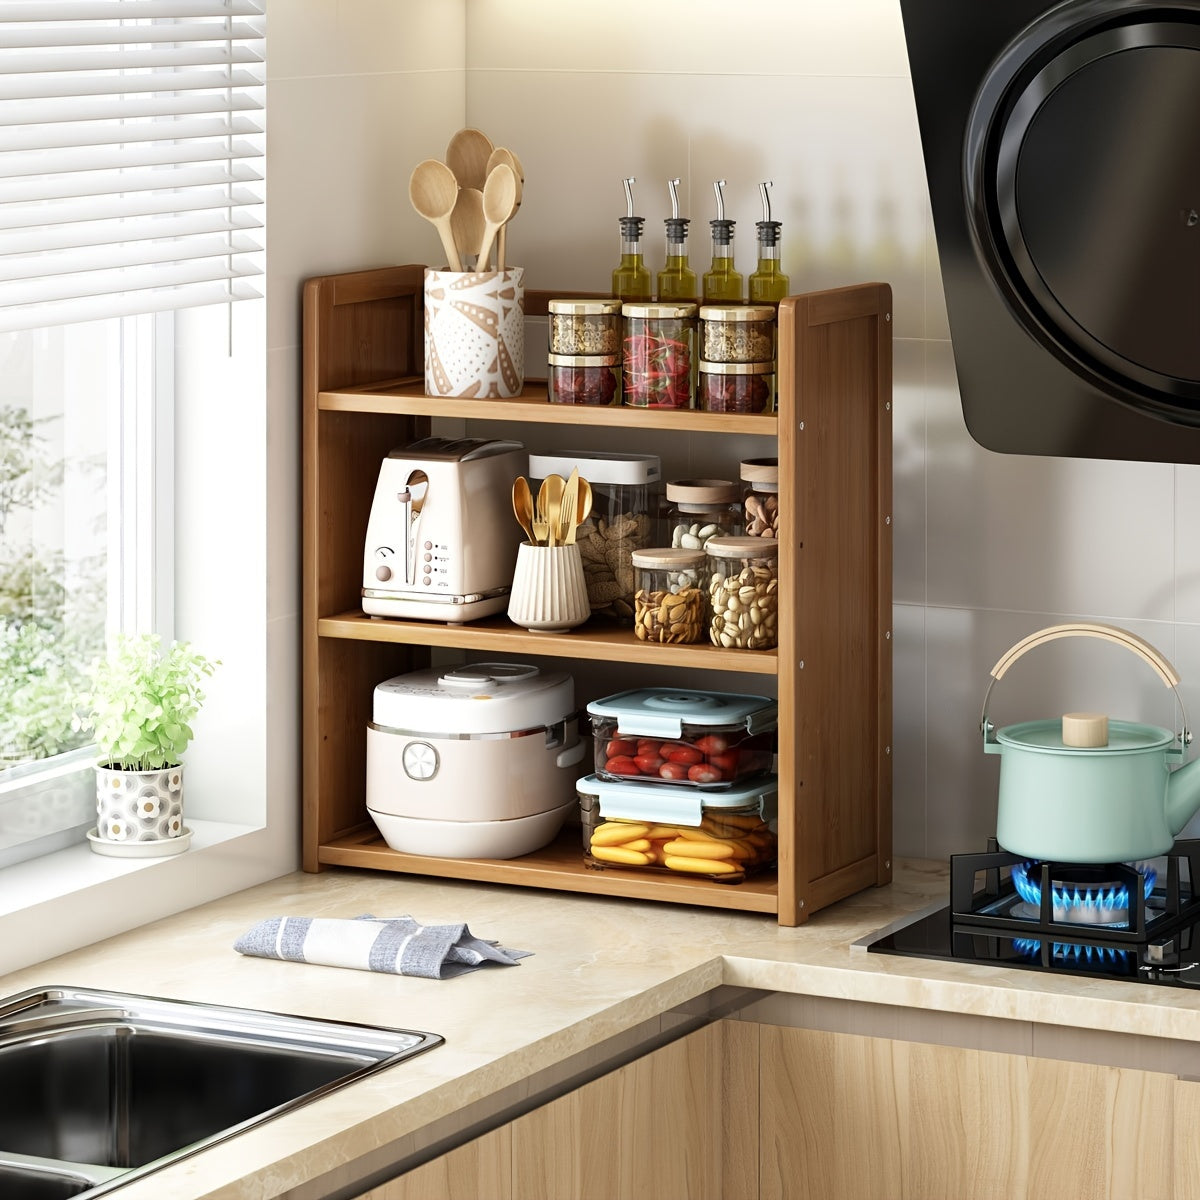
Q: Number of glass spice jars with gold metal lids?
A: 5